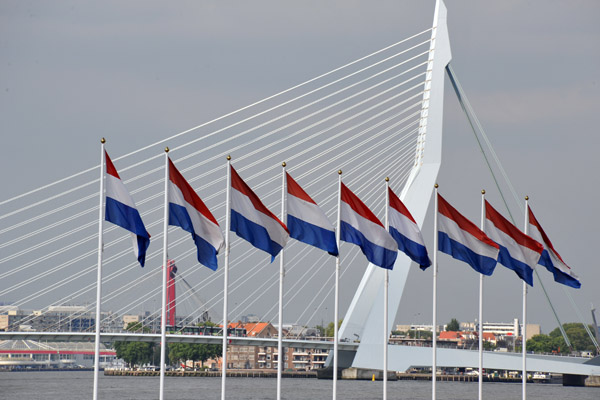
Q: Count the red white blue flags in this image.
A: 9